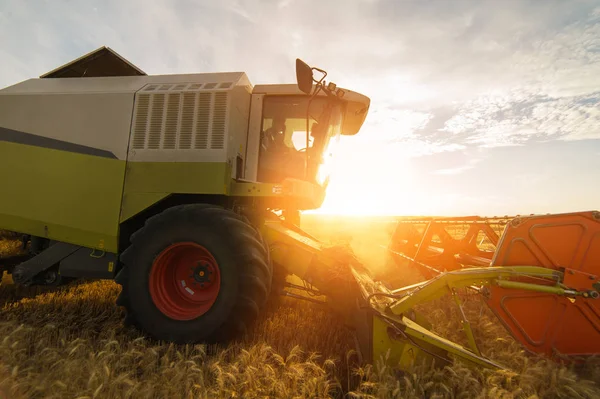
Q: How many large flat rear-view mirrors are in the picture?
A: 1